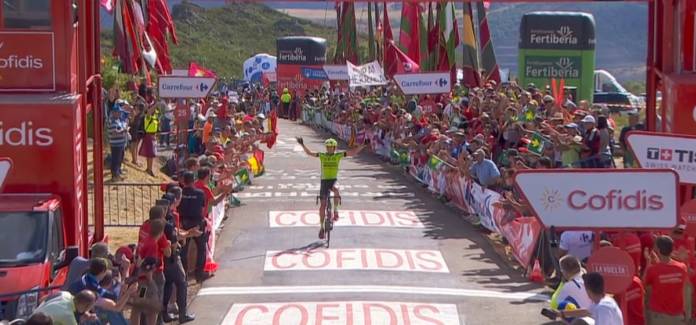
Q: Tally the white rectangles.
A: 3